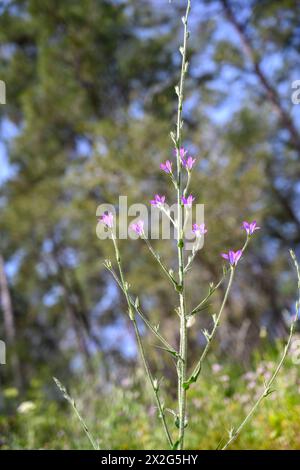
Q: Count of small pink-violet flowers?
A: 10